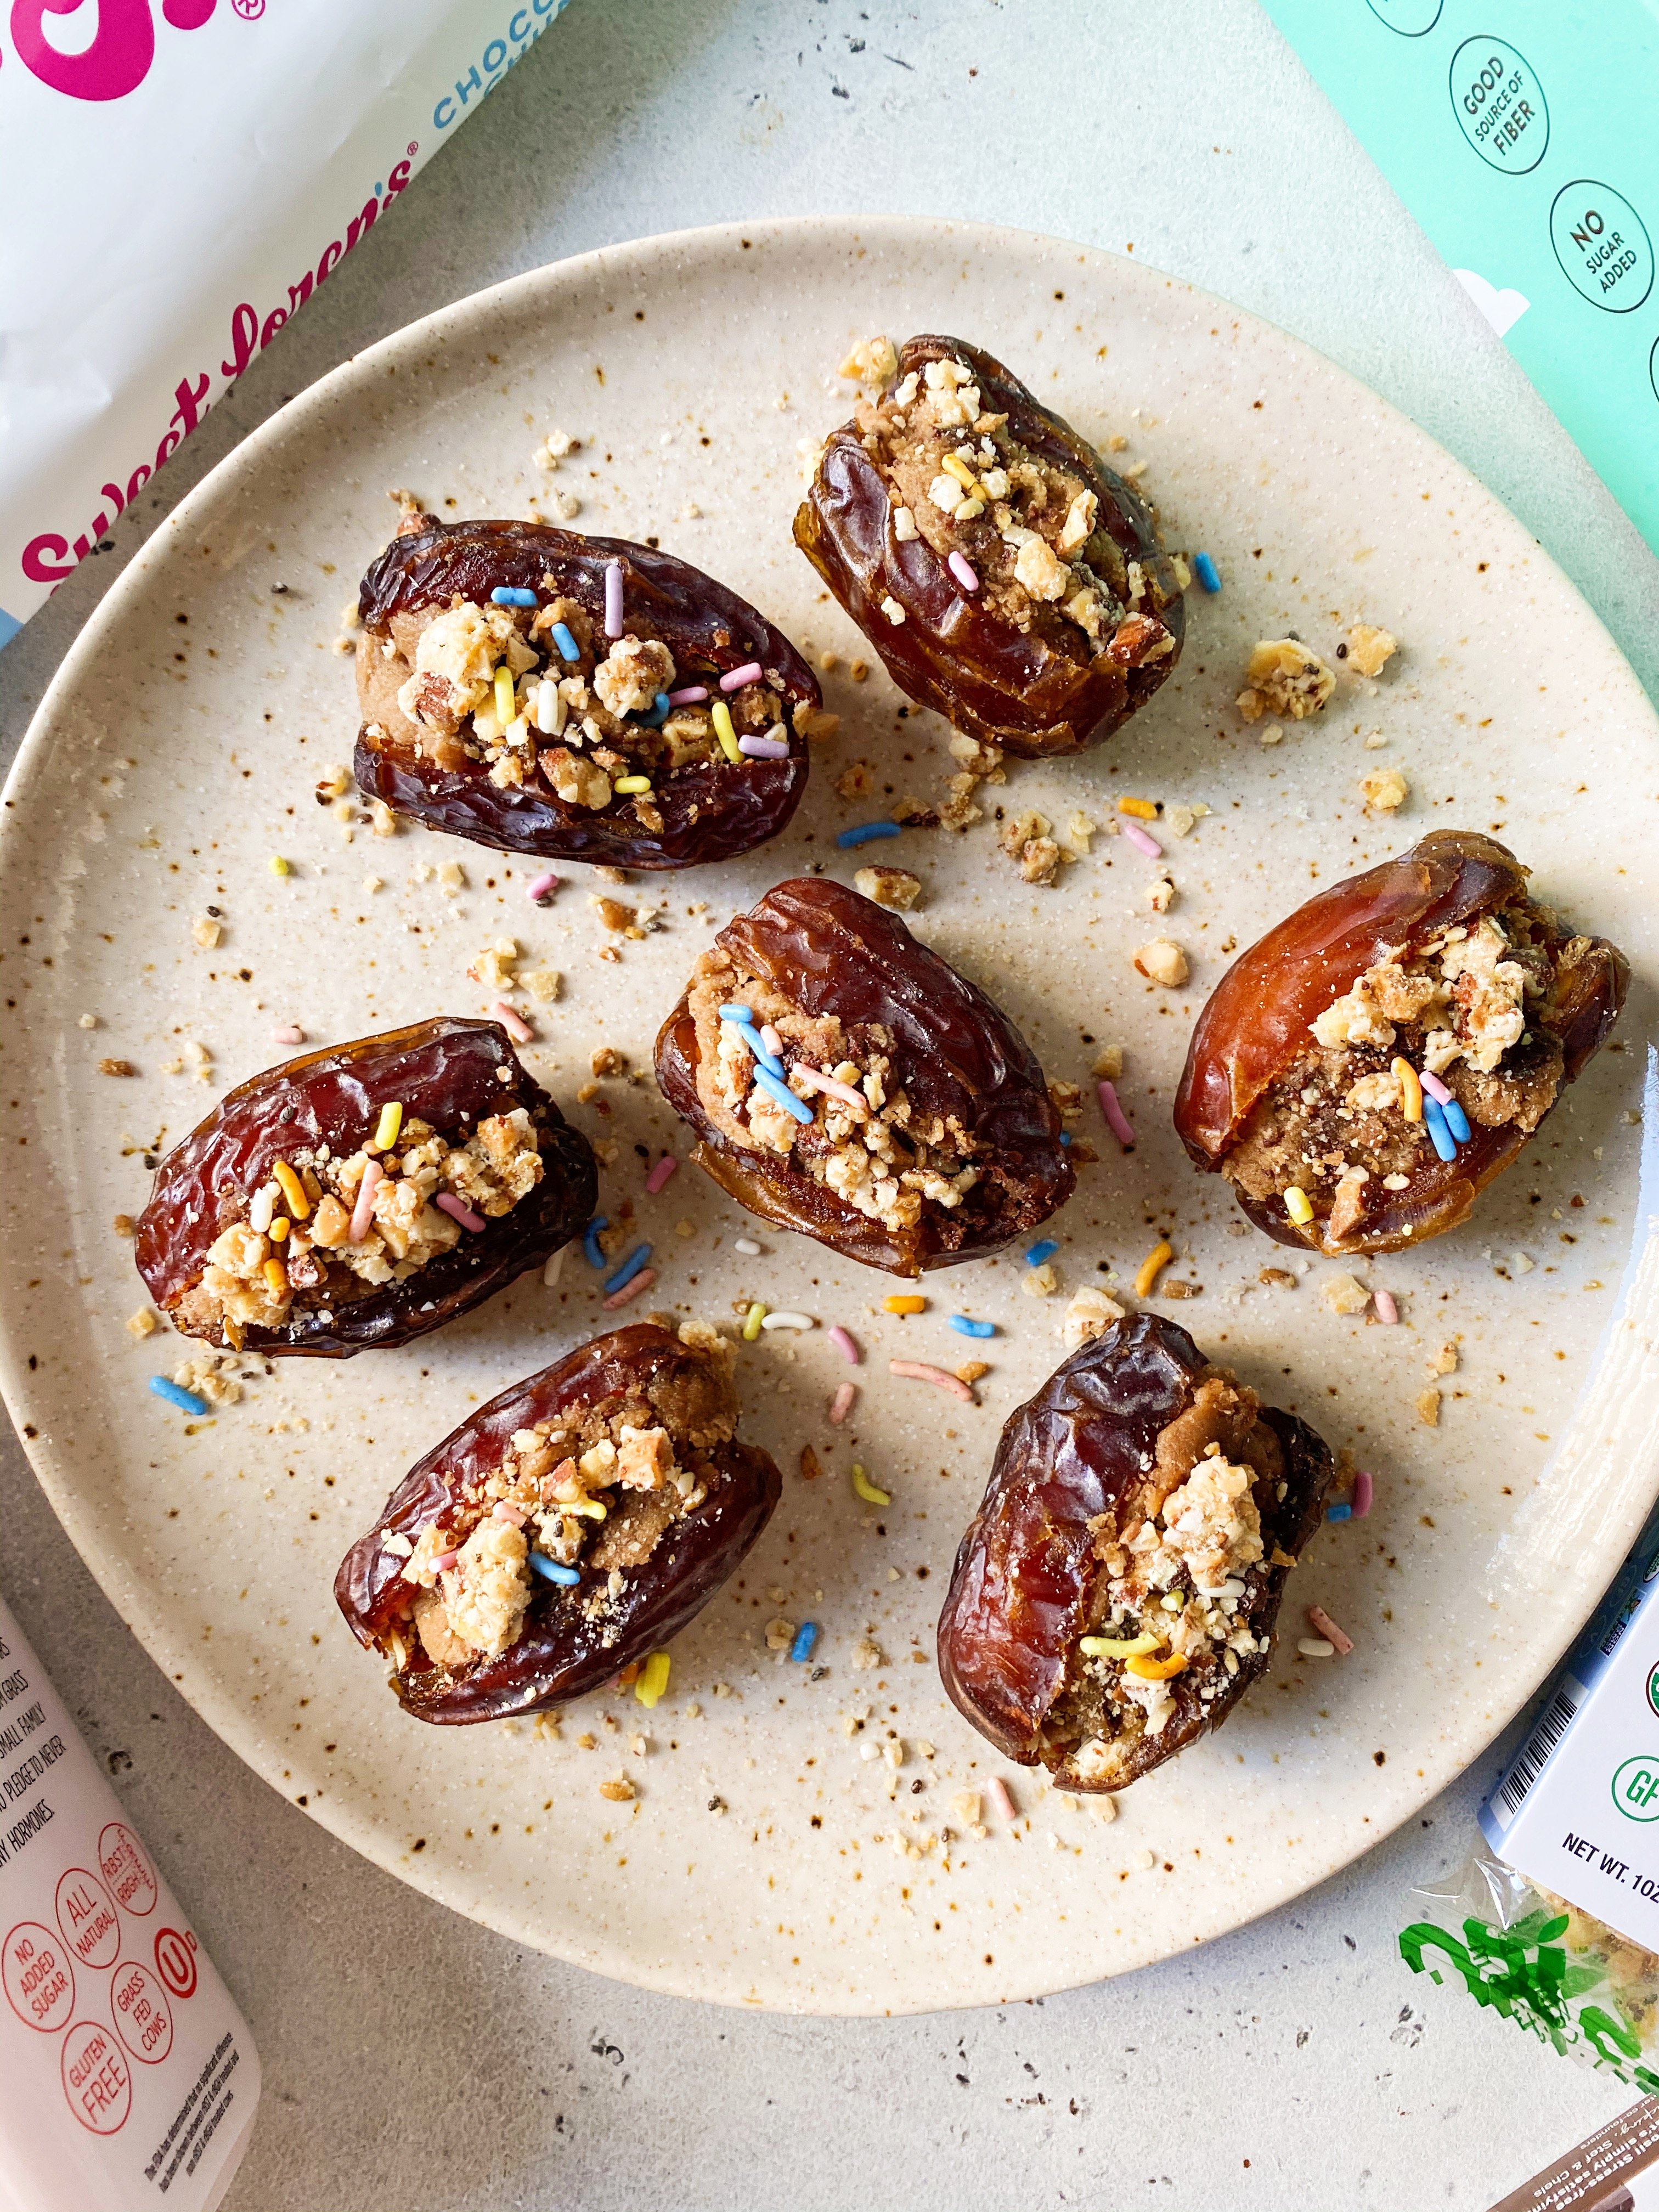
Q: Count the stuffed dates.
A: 7